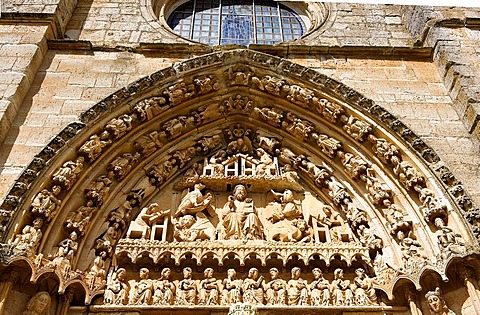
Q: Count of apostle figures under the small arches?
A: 12